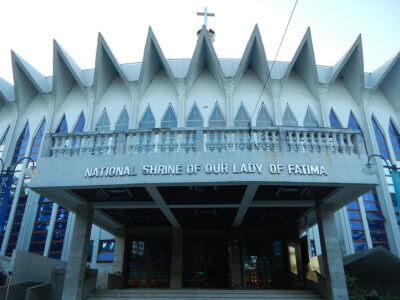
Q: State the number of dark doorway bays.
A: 3